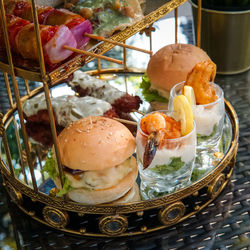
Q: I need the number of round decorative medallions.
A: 5